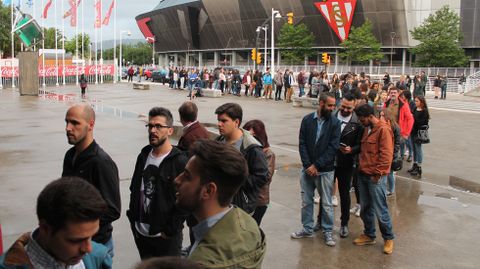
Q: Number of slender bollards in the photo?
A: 0